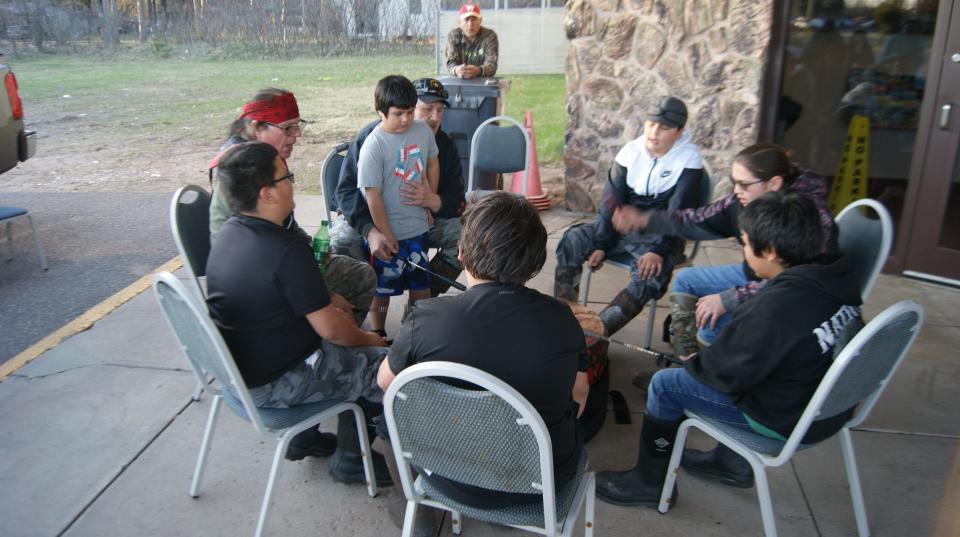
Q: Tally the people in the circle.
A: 8